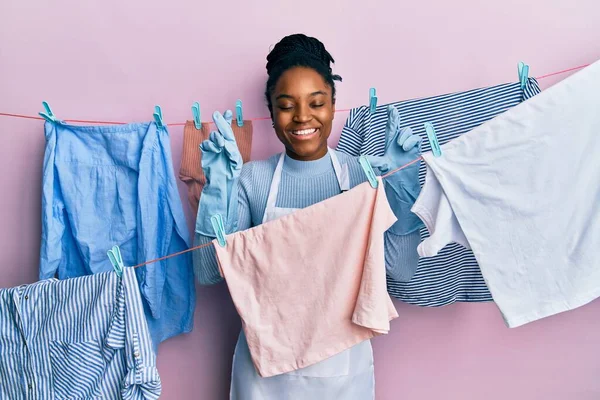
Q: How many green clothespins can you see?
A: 10